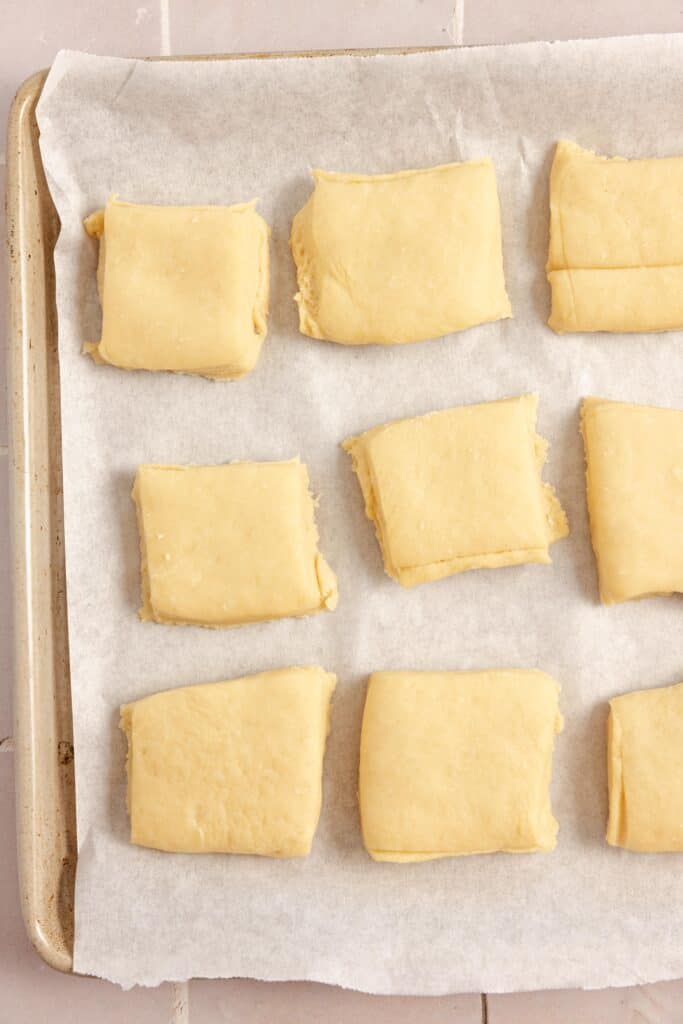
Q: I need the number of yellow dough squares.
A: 9